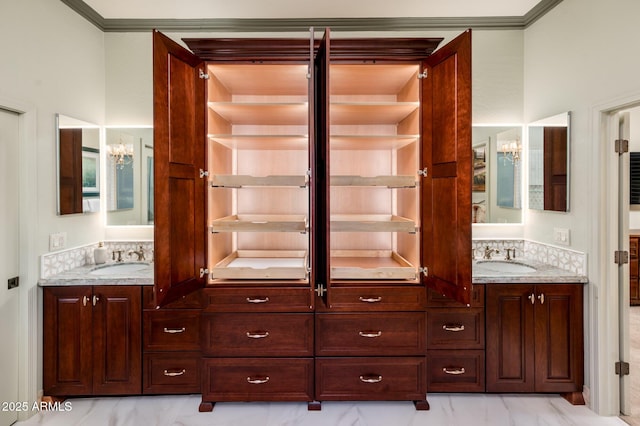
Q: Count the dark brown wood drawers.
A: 12